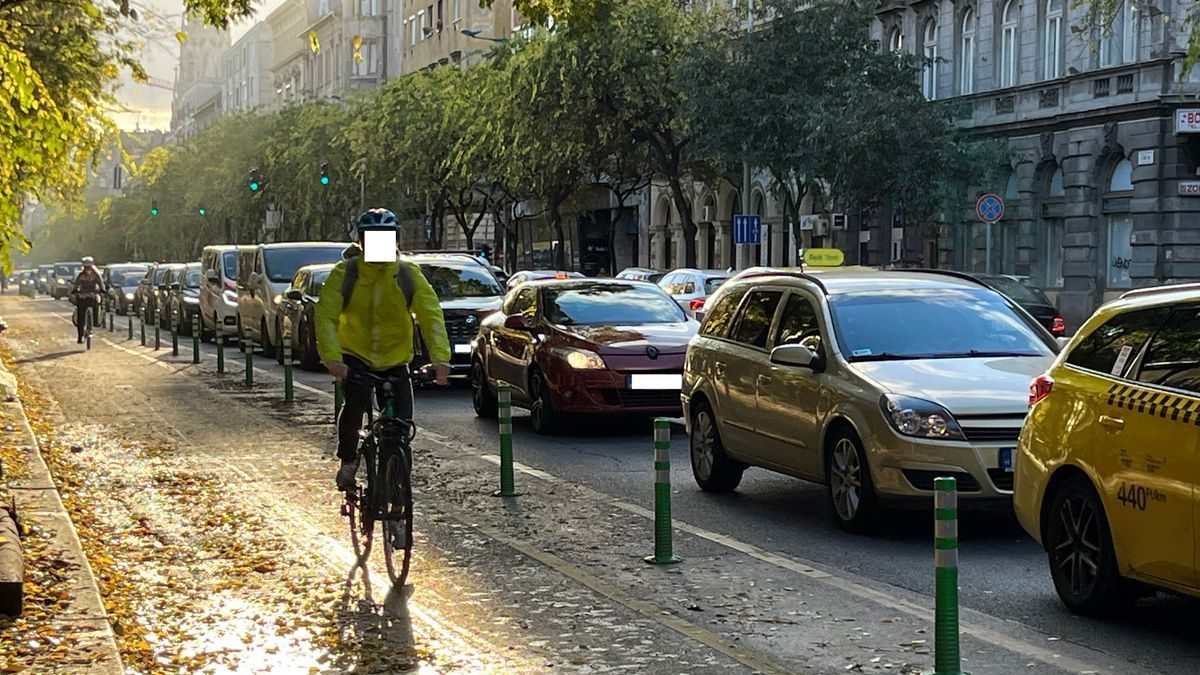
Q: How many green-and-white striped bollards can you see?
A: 14